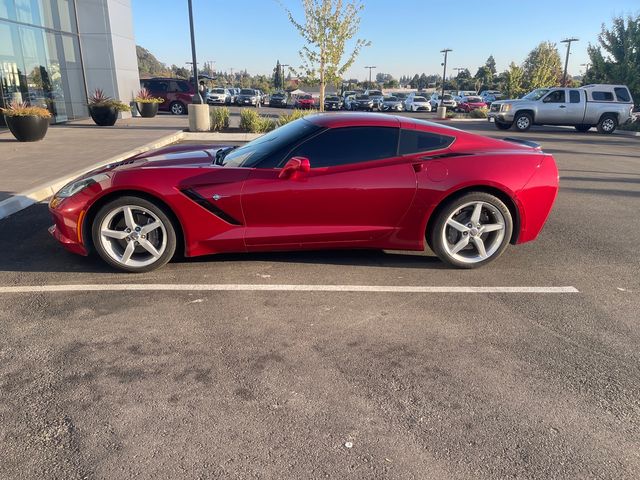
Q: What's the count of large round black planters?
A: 3